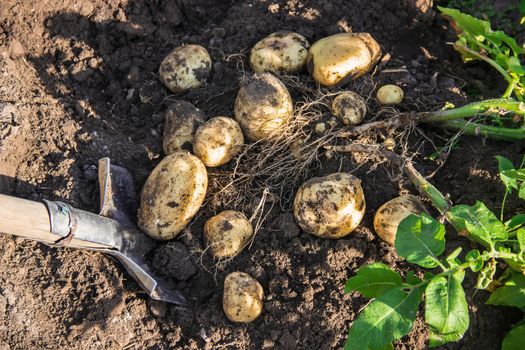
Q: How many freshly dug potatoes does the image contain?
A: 13